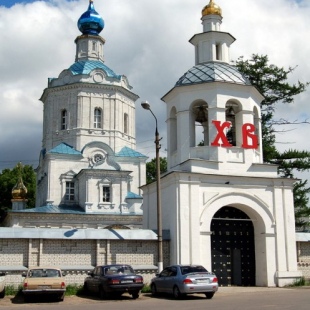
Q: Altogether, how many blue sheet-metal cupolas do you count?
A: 1